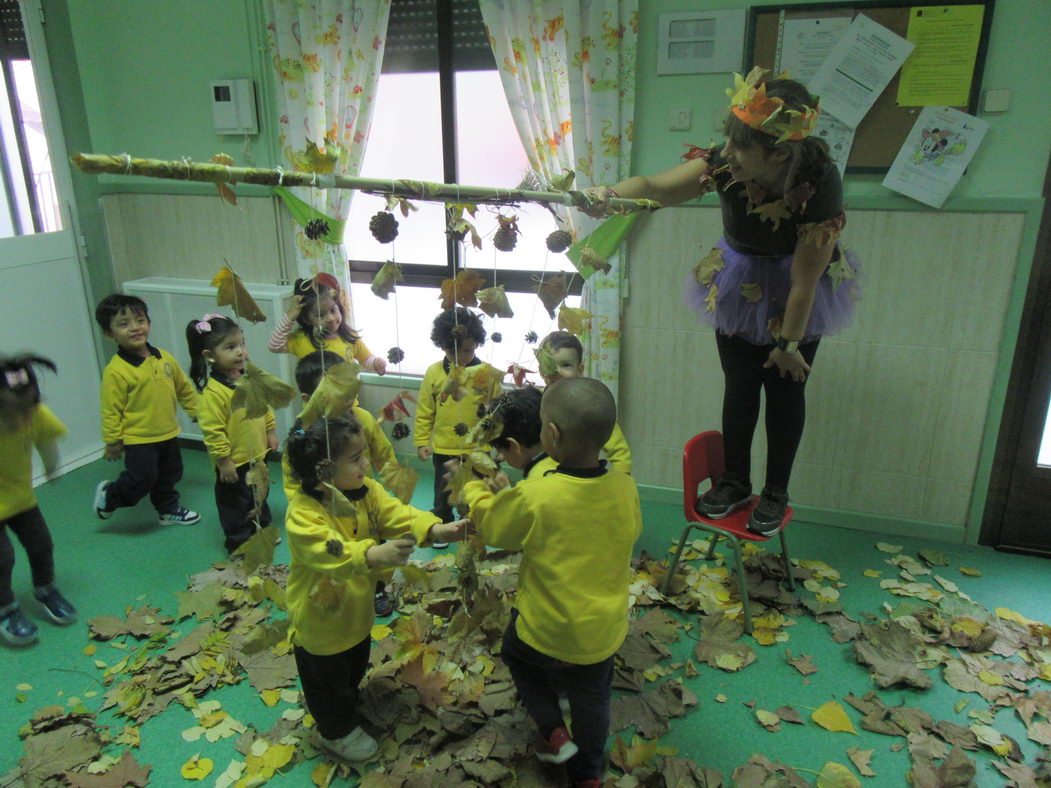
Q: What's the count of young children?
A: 10